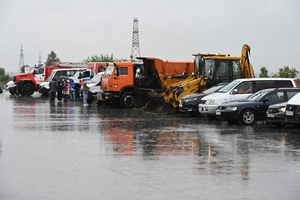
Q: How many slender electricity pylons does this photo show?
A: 3